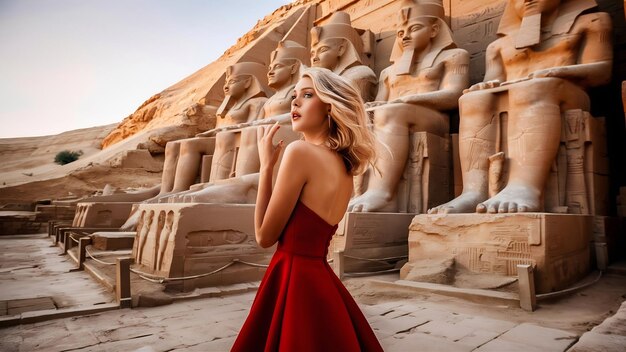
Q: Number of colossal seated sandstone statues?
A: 5